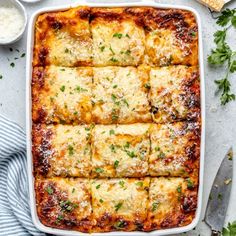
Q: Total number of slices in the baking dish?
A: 12